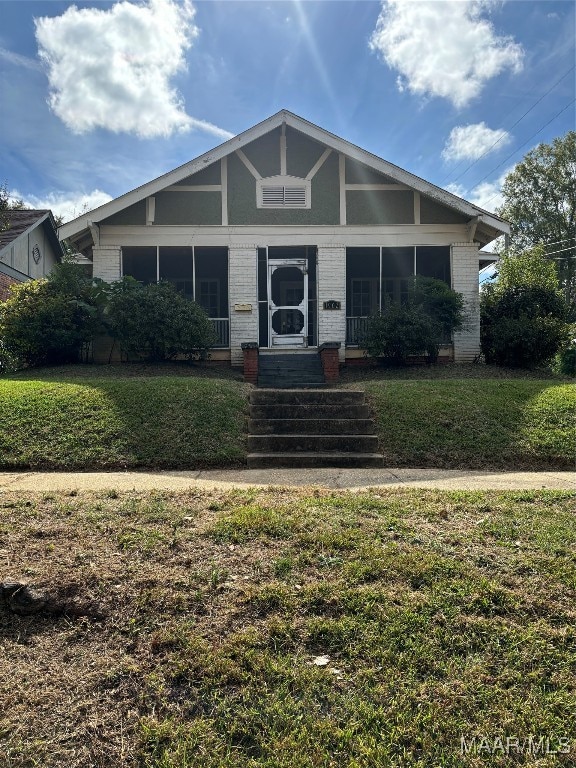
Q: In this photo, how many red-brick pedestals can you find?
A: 2